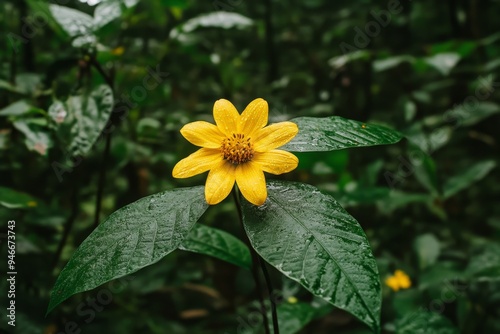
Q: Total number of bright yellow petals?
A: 8